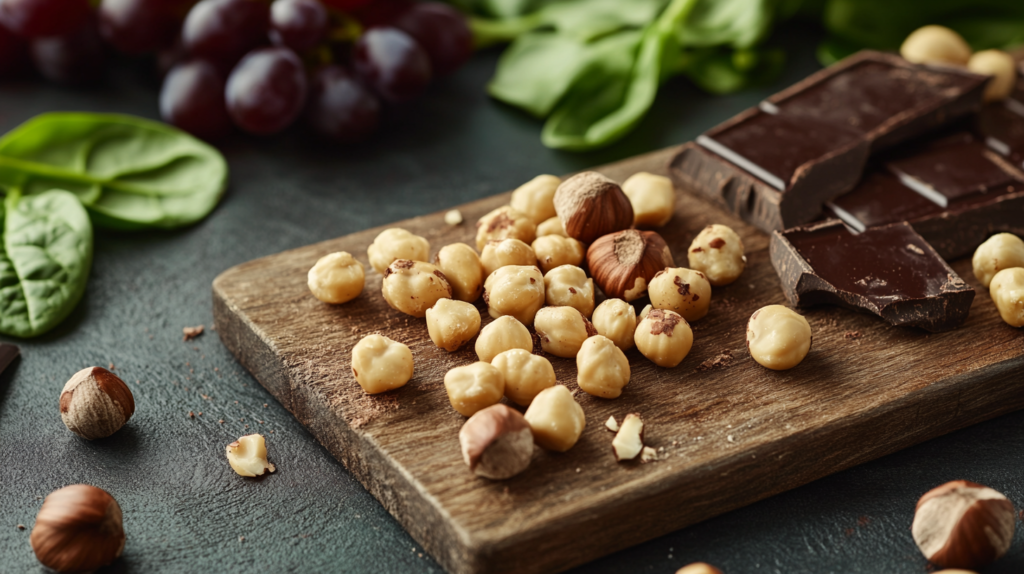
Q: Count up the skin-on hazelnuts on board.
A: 3